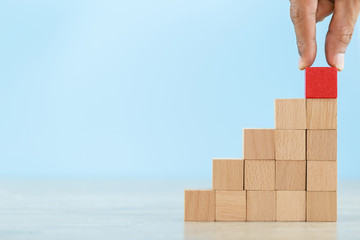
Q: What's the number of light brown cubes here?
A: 14